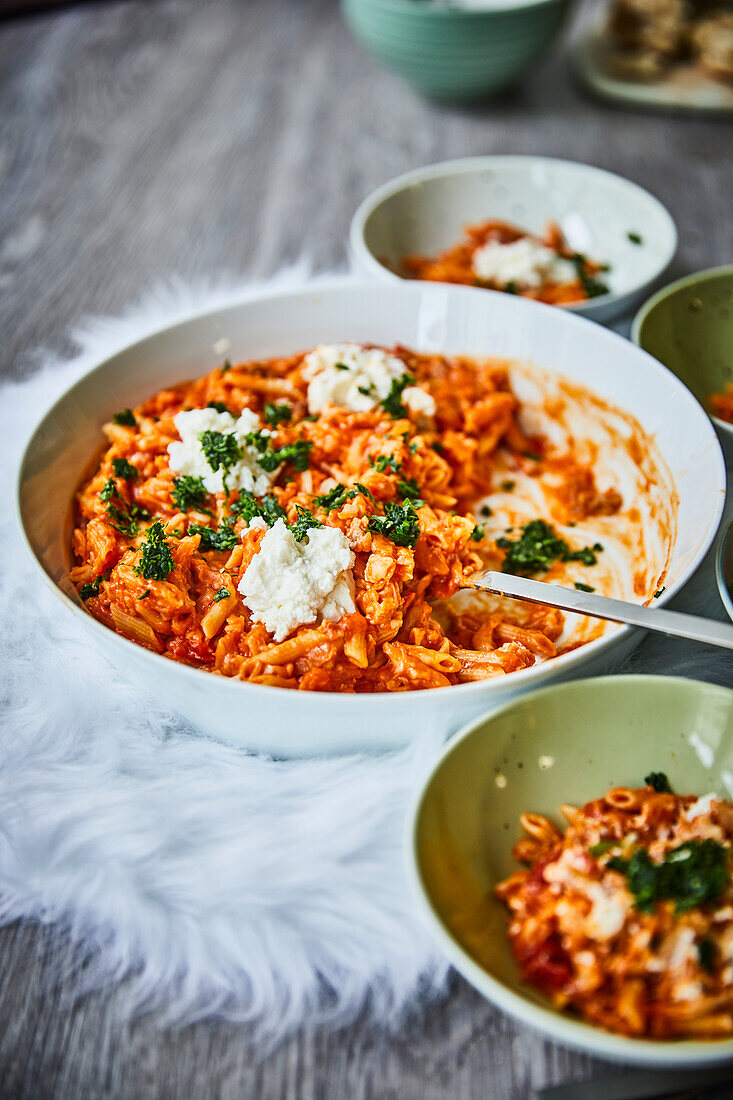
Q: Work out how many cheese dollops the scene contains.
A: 4